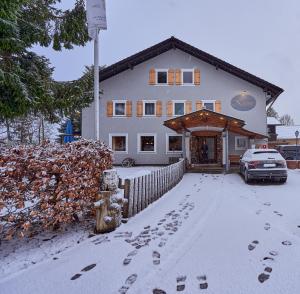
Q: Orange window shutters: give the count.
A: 12